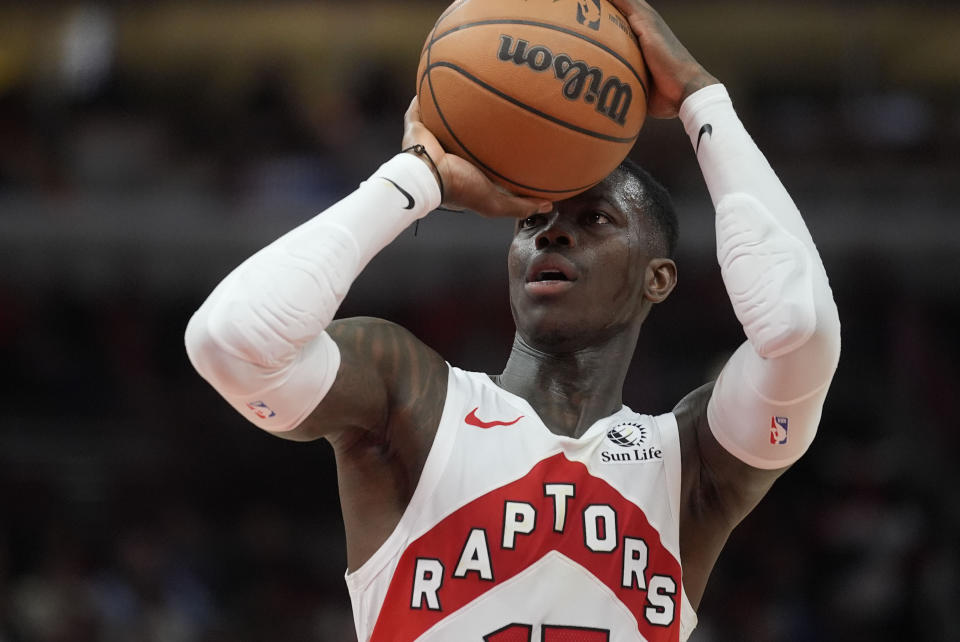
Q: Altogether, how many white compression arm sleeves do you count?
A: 2